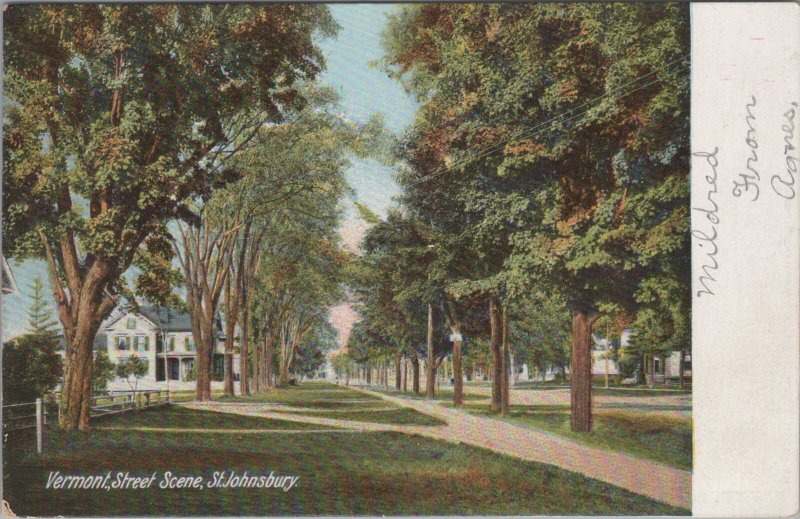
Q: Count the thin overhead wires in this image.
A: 2